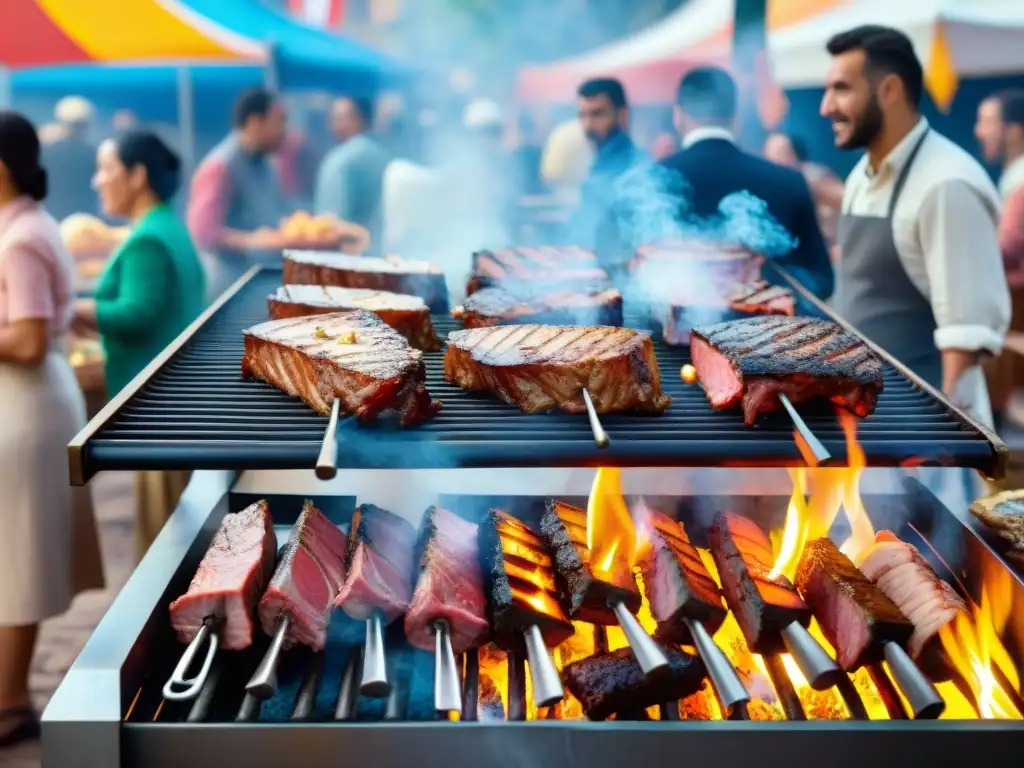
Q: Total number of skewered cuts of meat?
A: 12